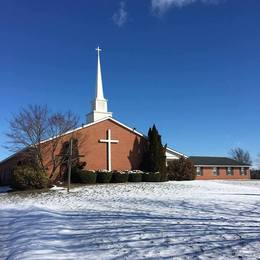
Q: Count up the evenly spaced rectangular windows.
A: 4